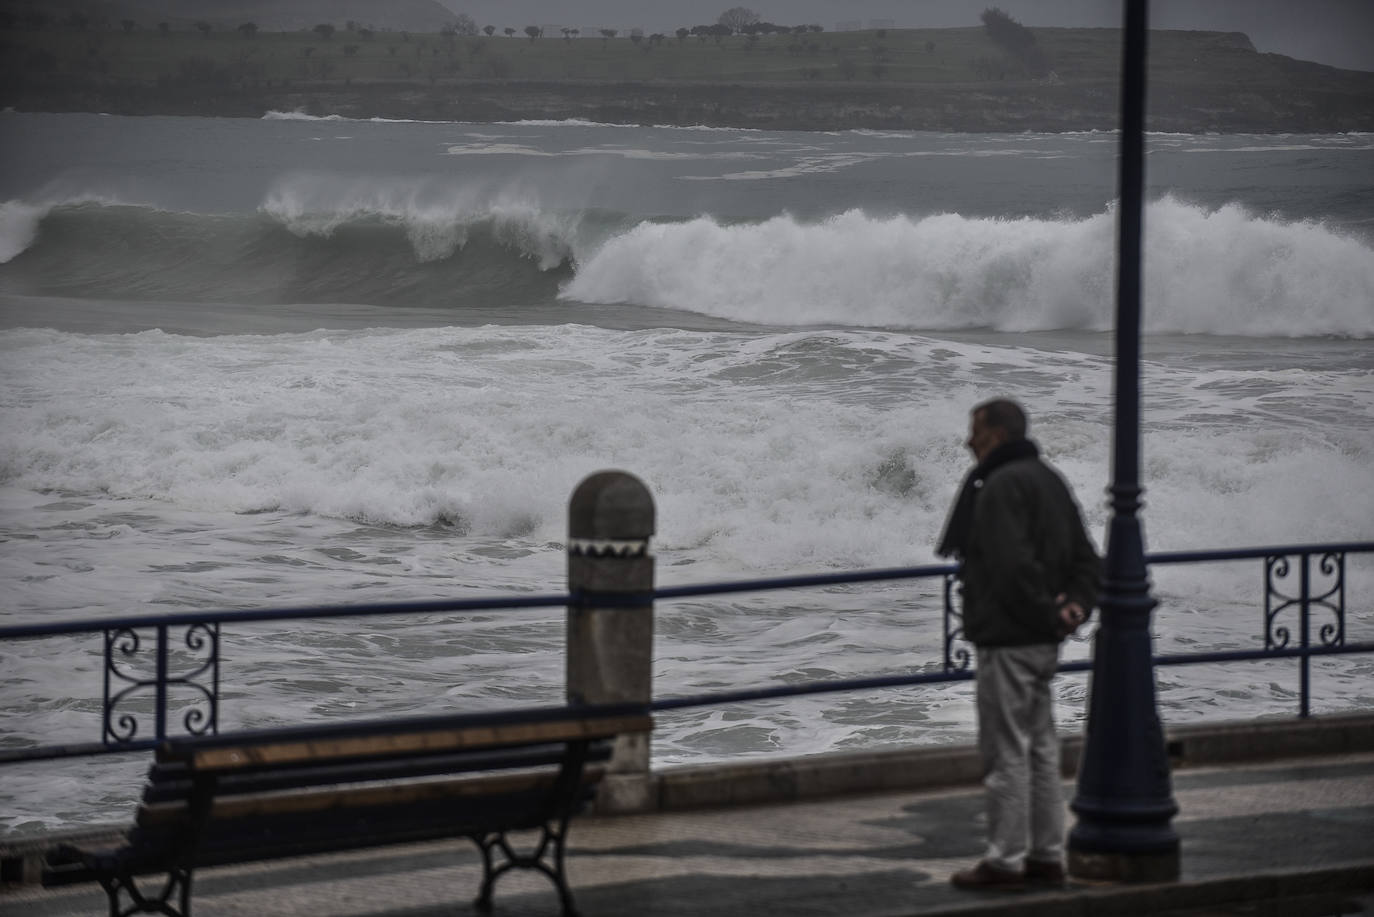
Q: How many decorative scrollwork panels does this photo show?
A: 3